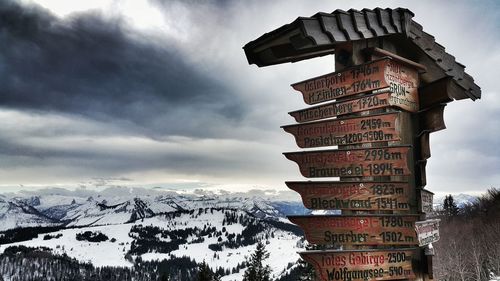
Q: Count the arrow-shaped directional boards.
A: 7